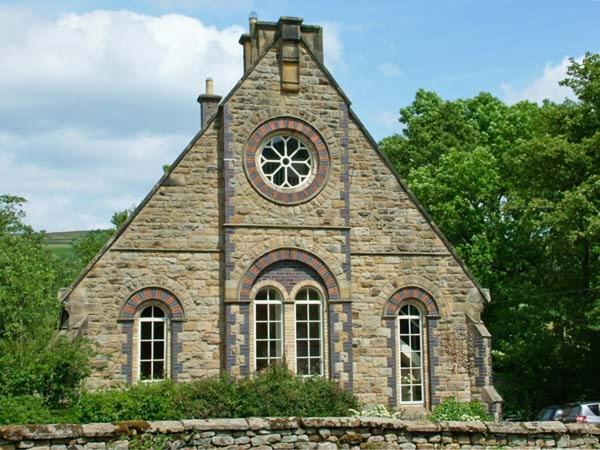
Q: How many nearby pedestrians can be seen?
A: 0